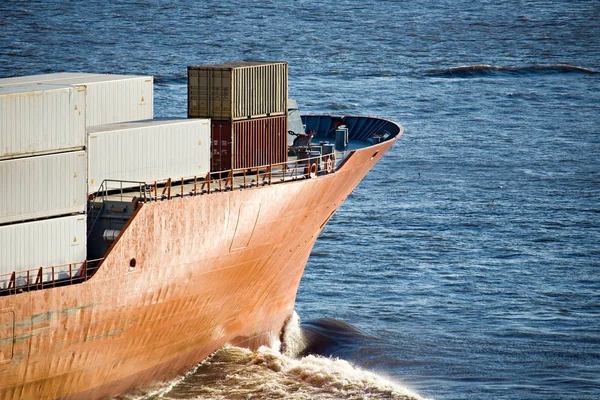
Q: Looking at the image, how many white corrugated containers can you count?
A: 5